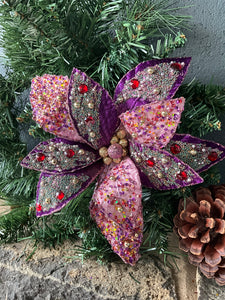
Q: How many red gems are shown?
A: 12